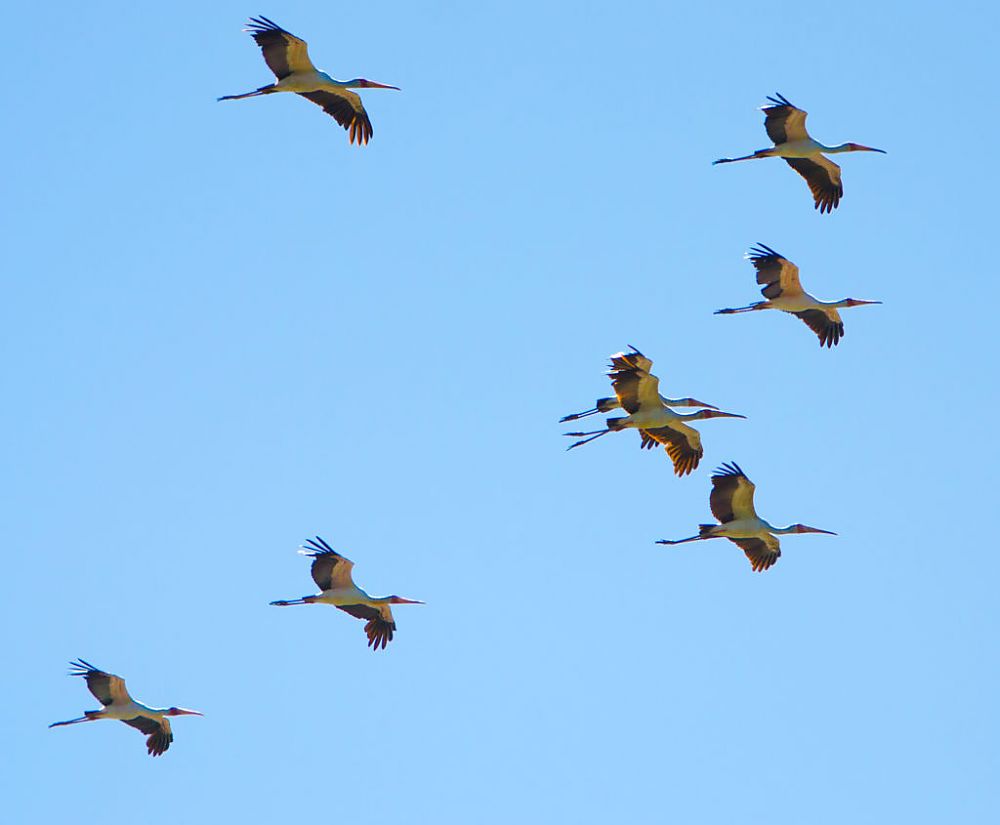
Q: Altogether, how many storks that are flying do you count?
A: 8